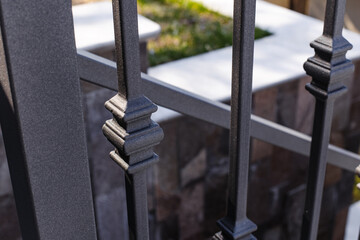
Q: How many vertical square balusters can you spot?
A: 3